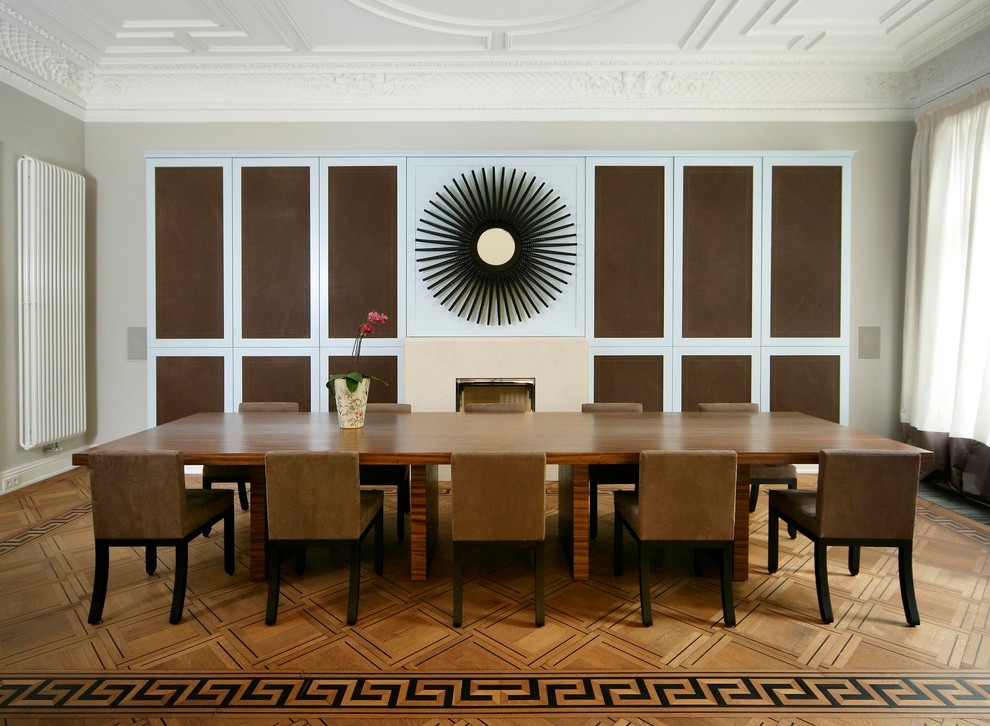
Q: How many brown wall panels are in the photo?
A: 12